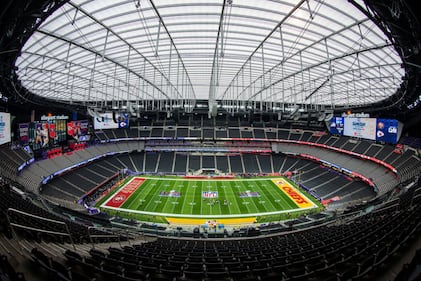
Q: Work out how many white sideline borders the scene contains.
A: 2